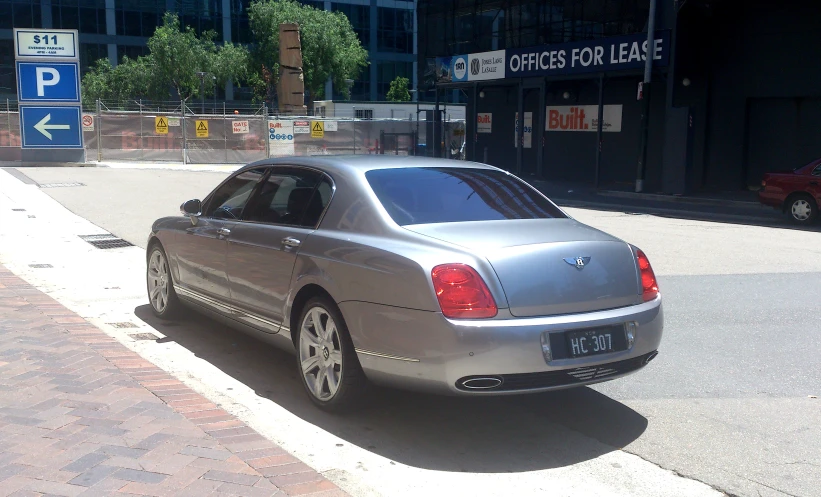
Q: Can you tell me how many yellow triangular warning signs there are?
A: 3